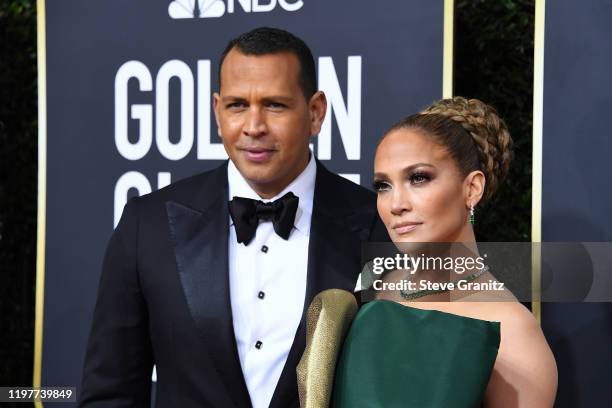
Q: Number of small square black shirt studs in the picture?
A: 3